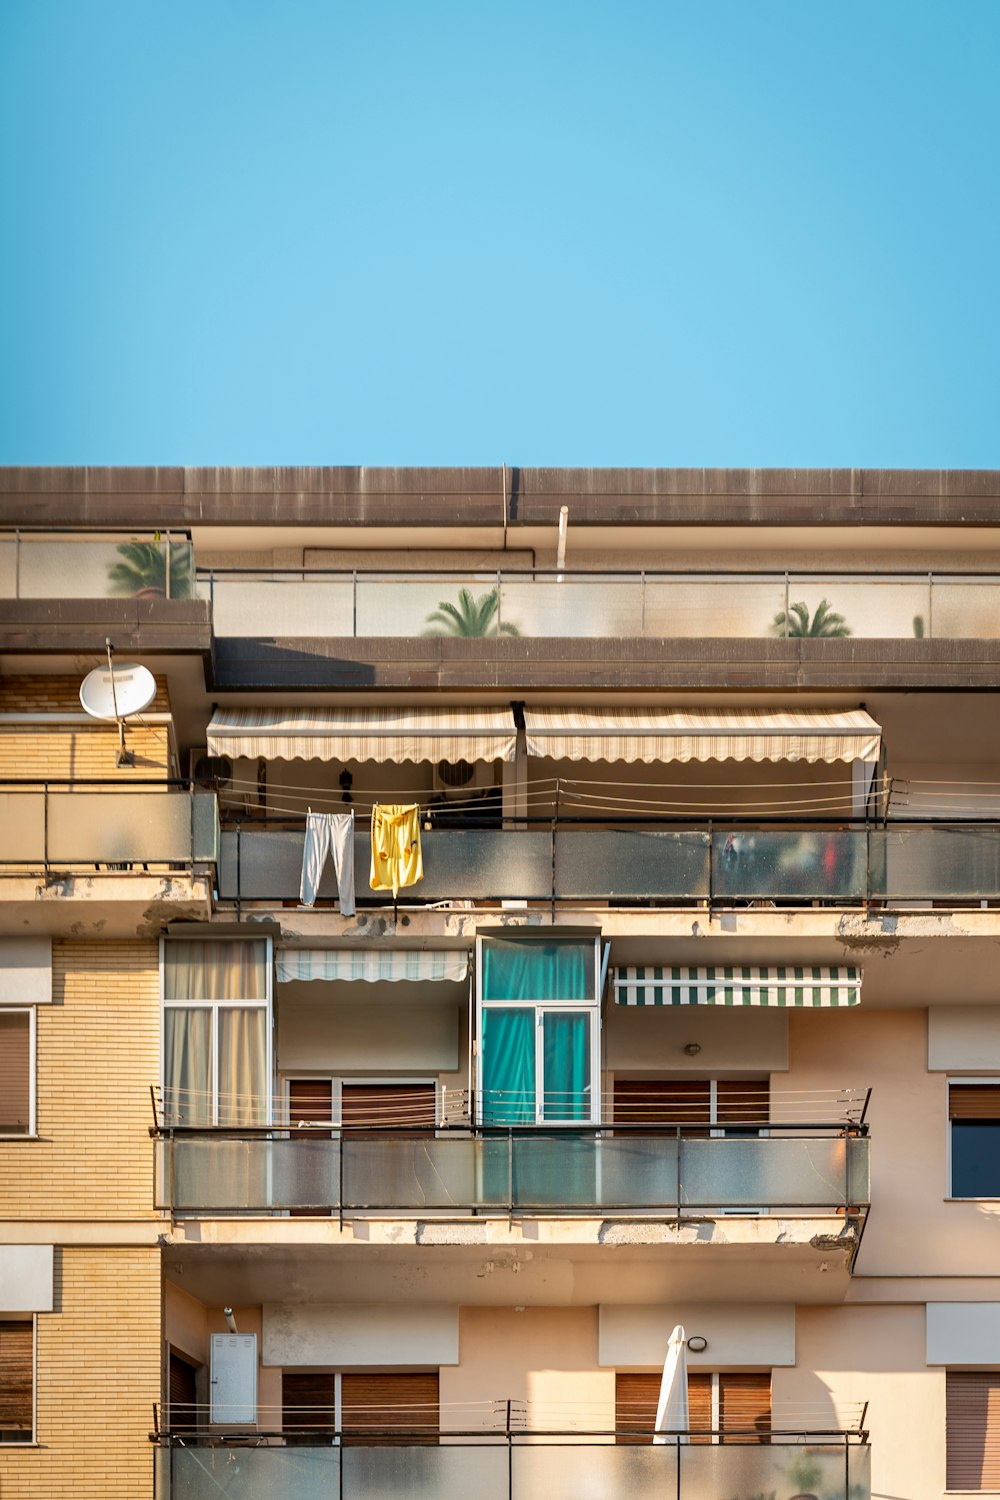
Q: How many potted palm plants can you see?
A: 3